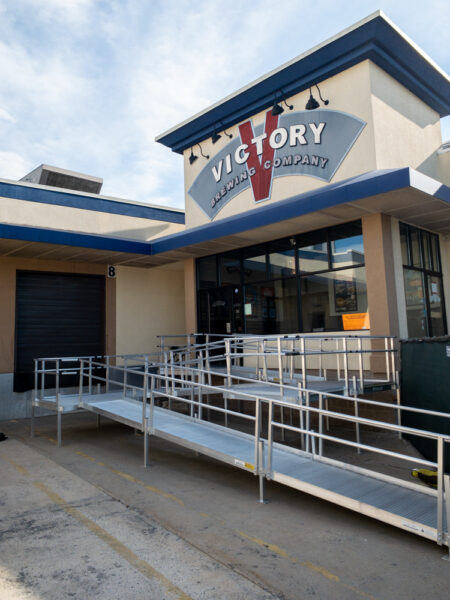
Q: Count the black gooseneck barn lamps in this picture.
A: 4